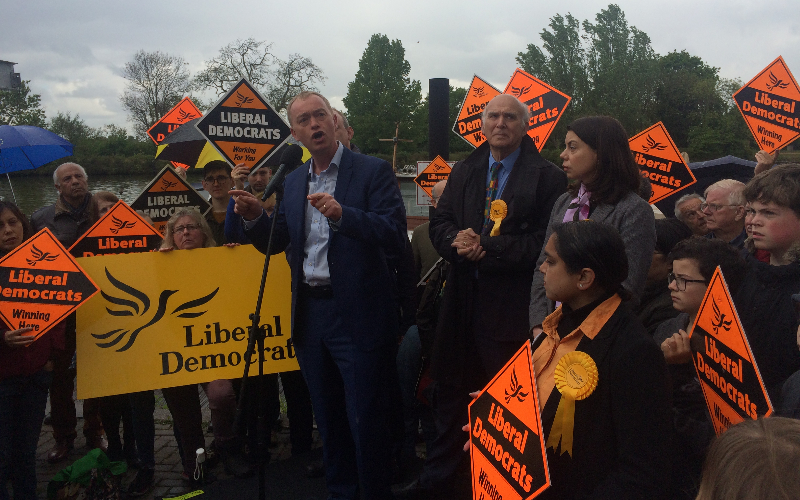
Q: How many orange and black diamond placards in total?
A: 12